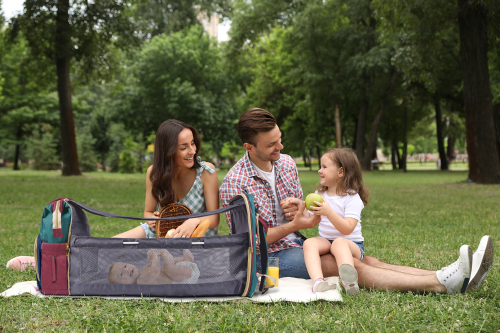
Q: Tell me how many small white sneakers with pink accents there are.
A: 2